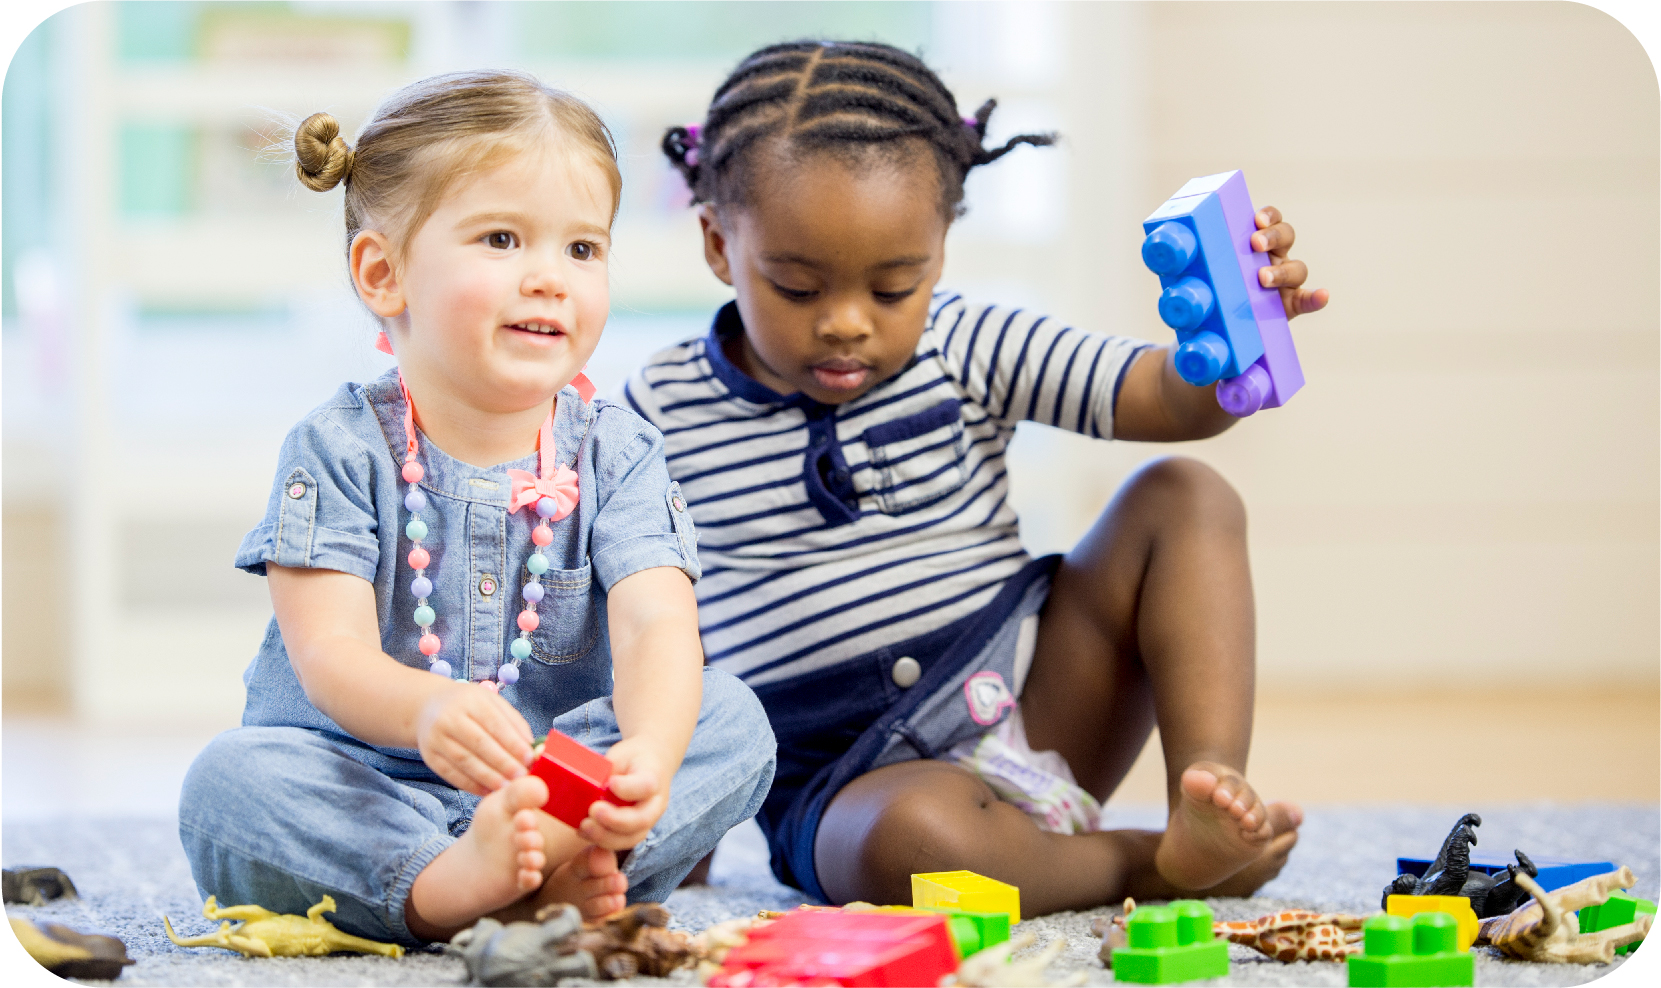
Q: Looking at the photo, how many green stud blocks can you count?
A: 4